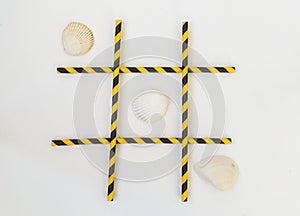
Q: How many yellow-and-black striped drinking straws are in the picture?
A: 4